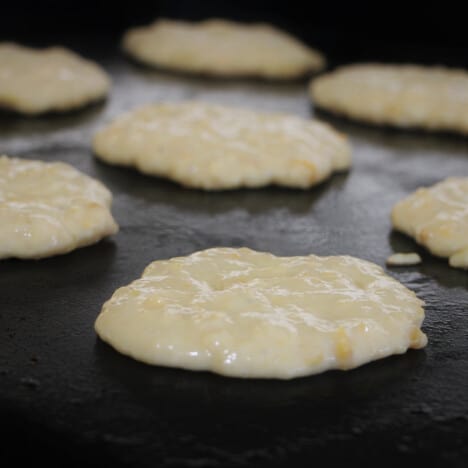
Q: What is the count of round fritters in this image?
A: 7